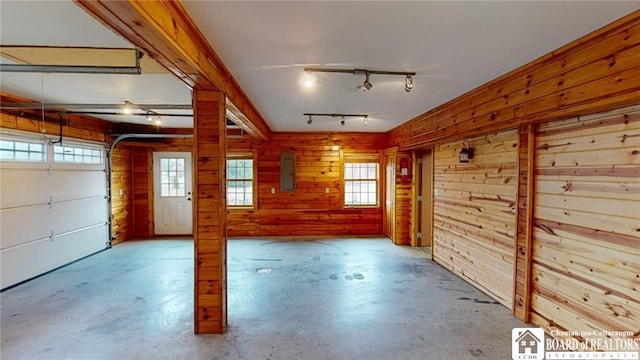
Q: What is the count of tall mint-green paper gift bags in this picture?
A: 0